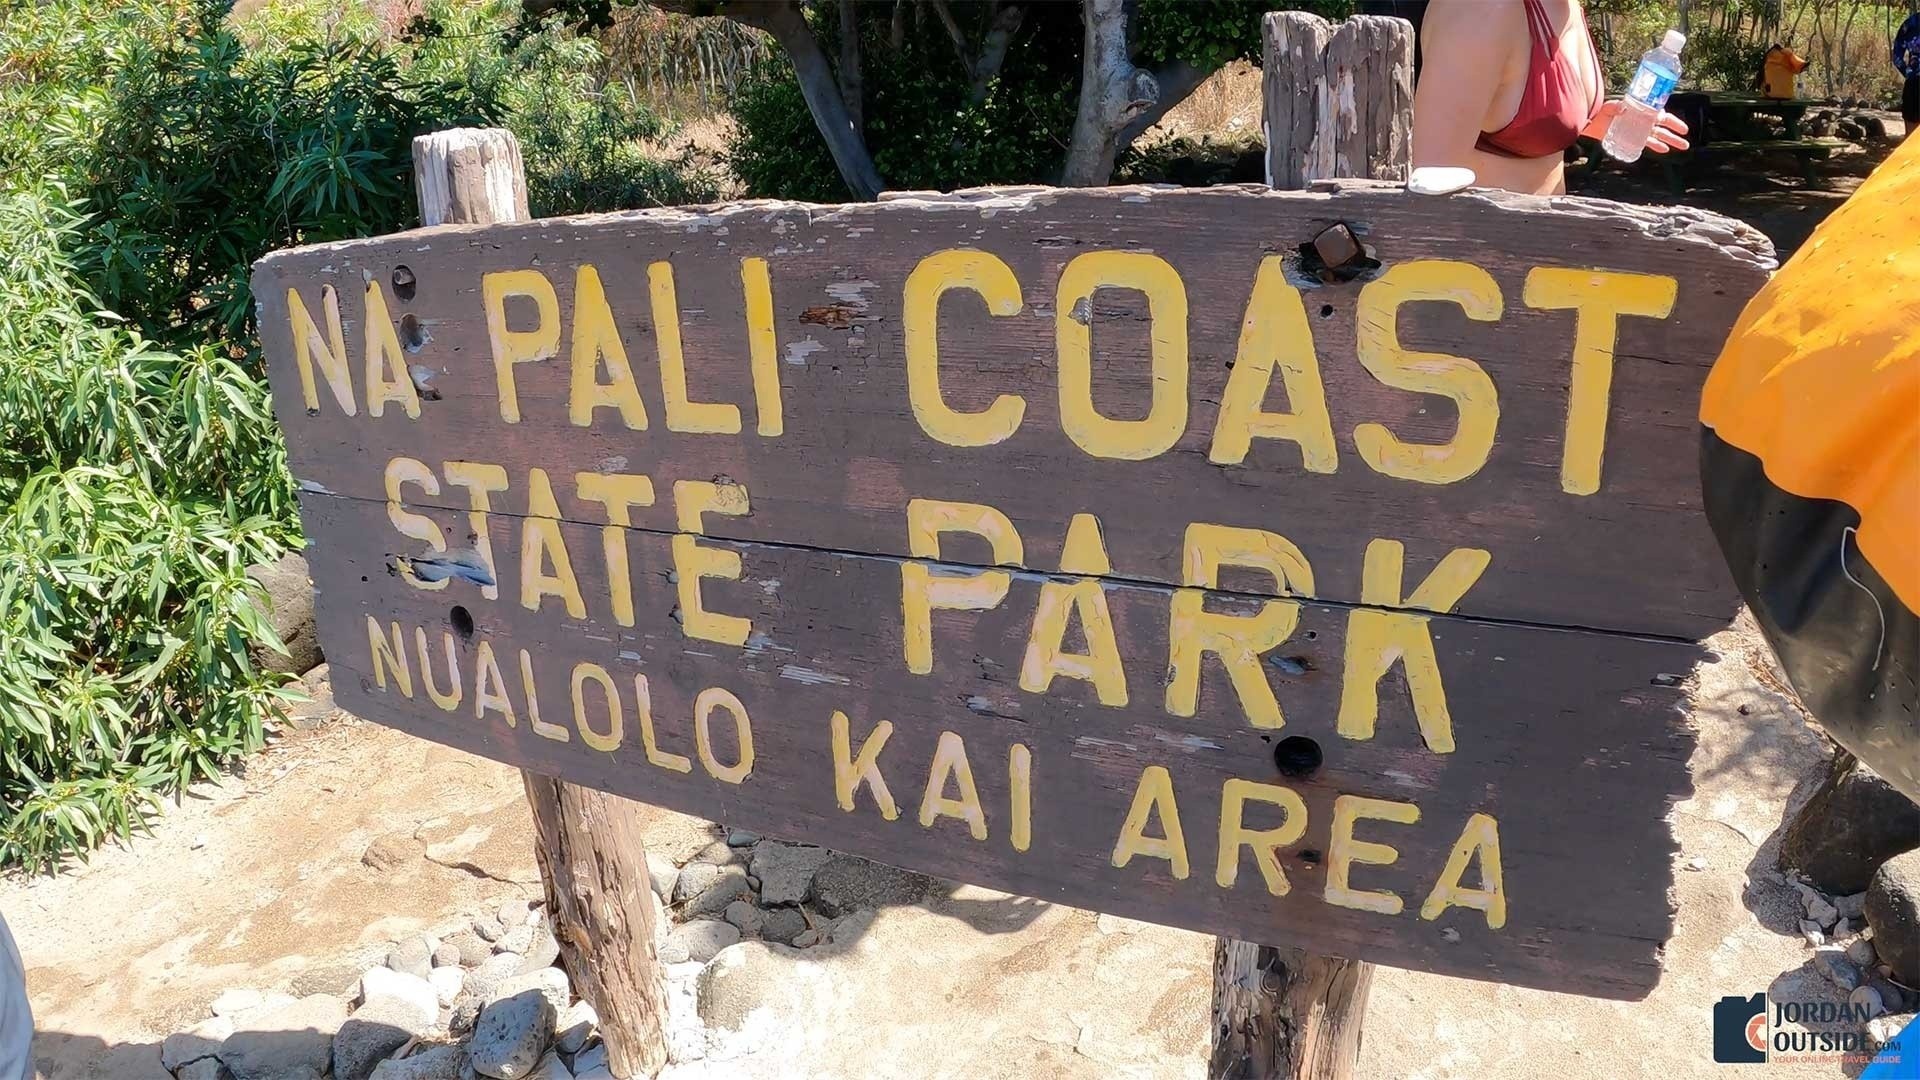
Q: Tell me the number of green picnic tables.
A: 1